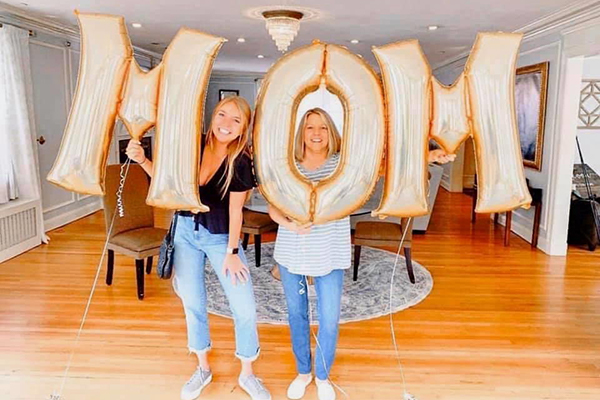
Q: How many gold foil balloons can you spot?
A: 3